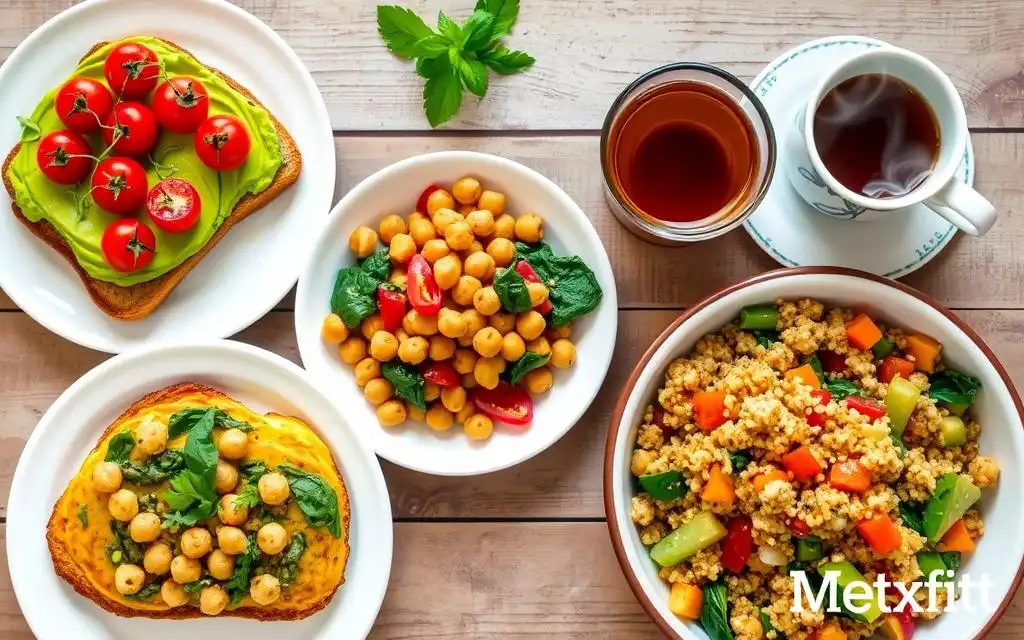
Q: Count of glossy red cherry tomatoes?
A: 9